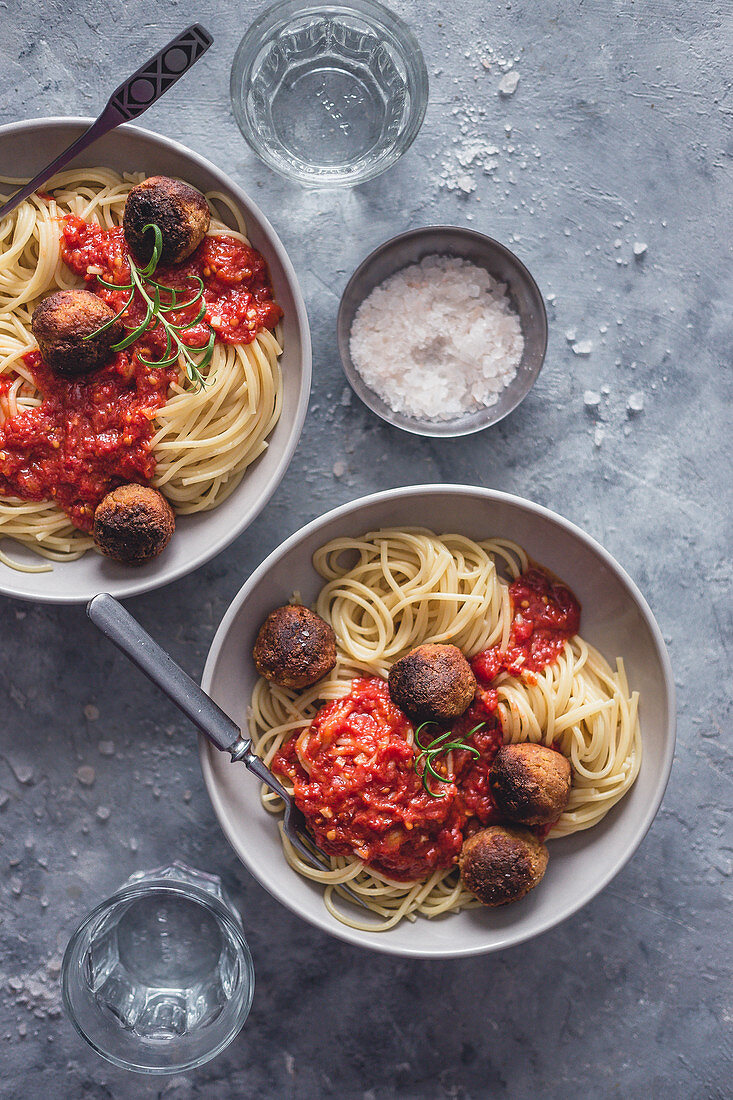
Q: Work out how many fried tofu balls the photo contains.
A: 7